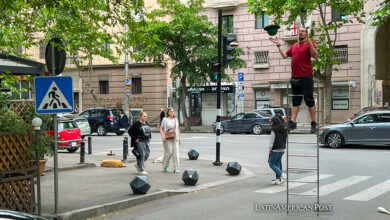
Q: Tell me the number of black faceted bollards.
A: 4